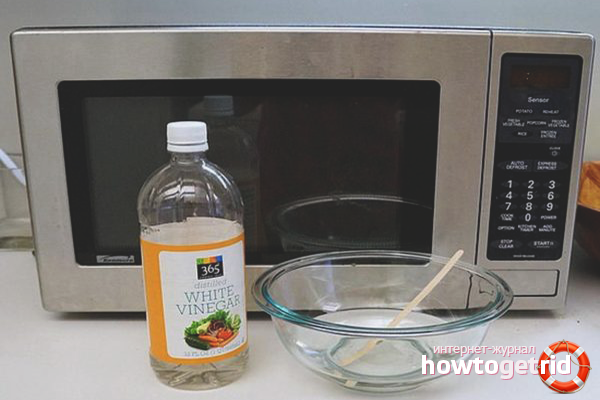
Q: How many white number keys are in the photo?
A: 10